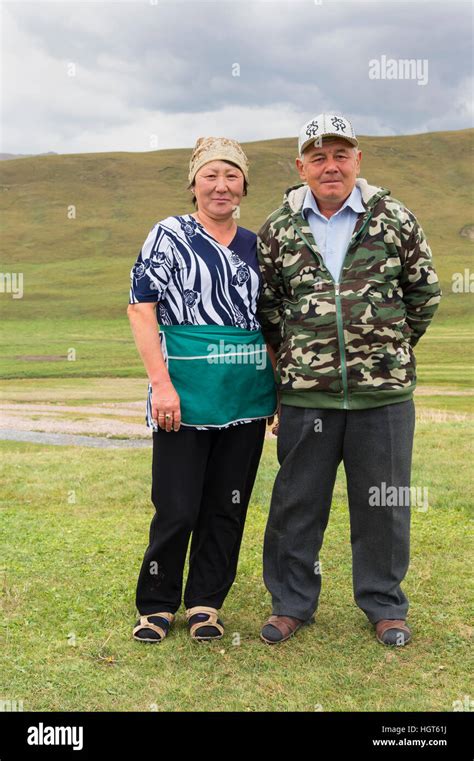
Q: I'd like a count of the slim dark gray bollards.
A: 0